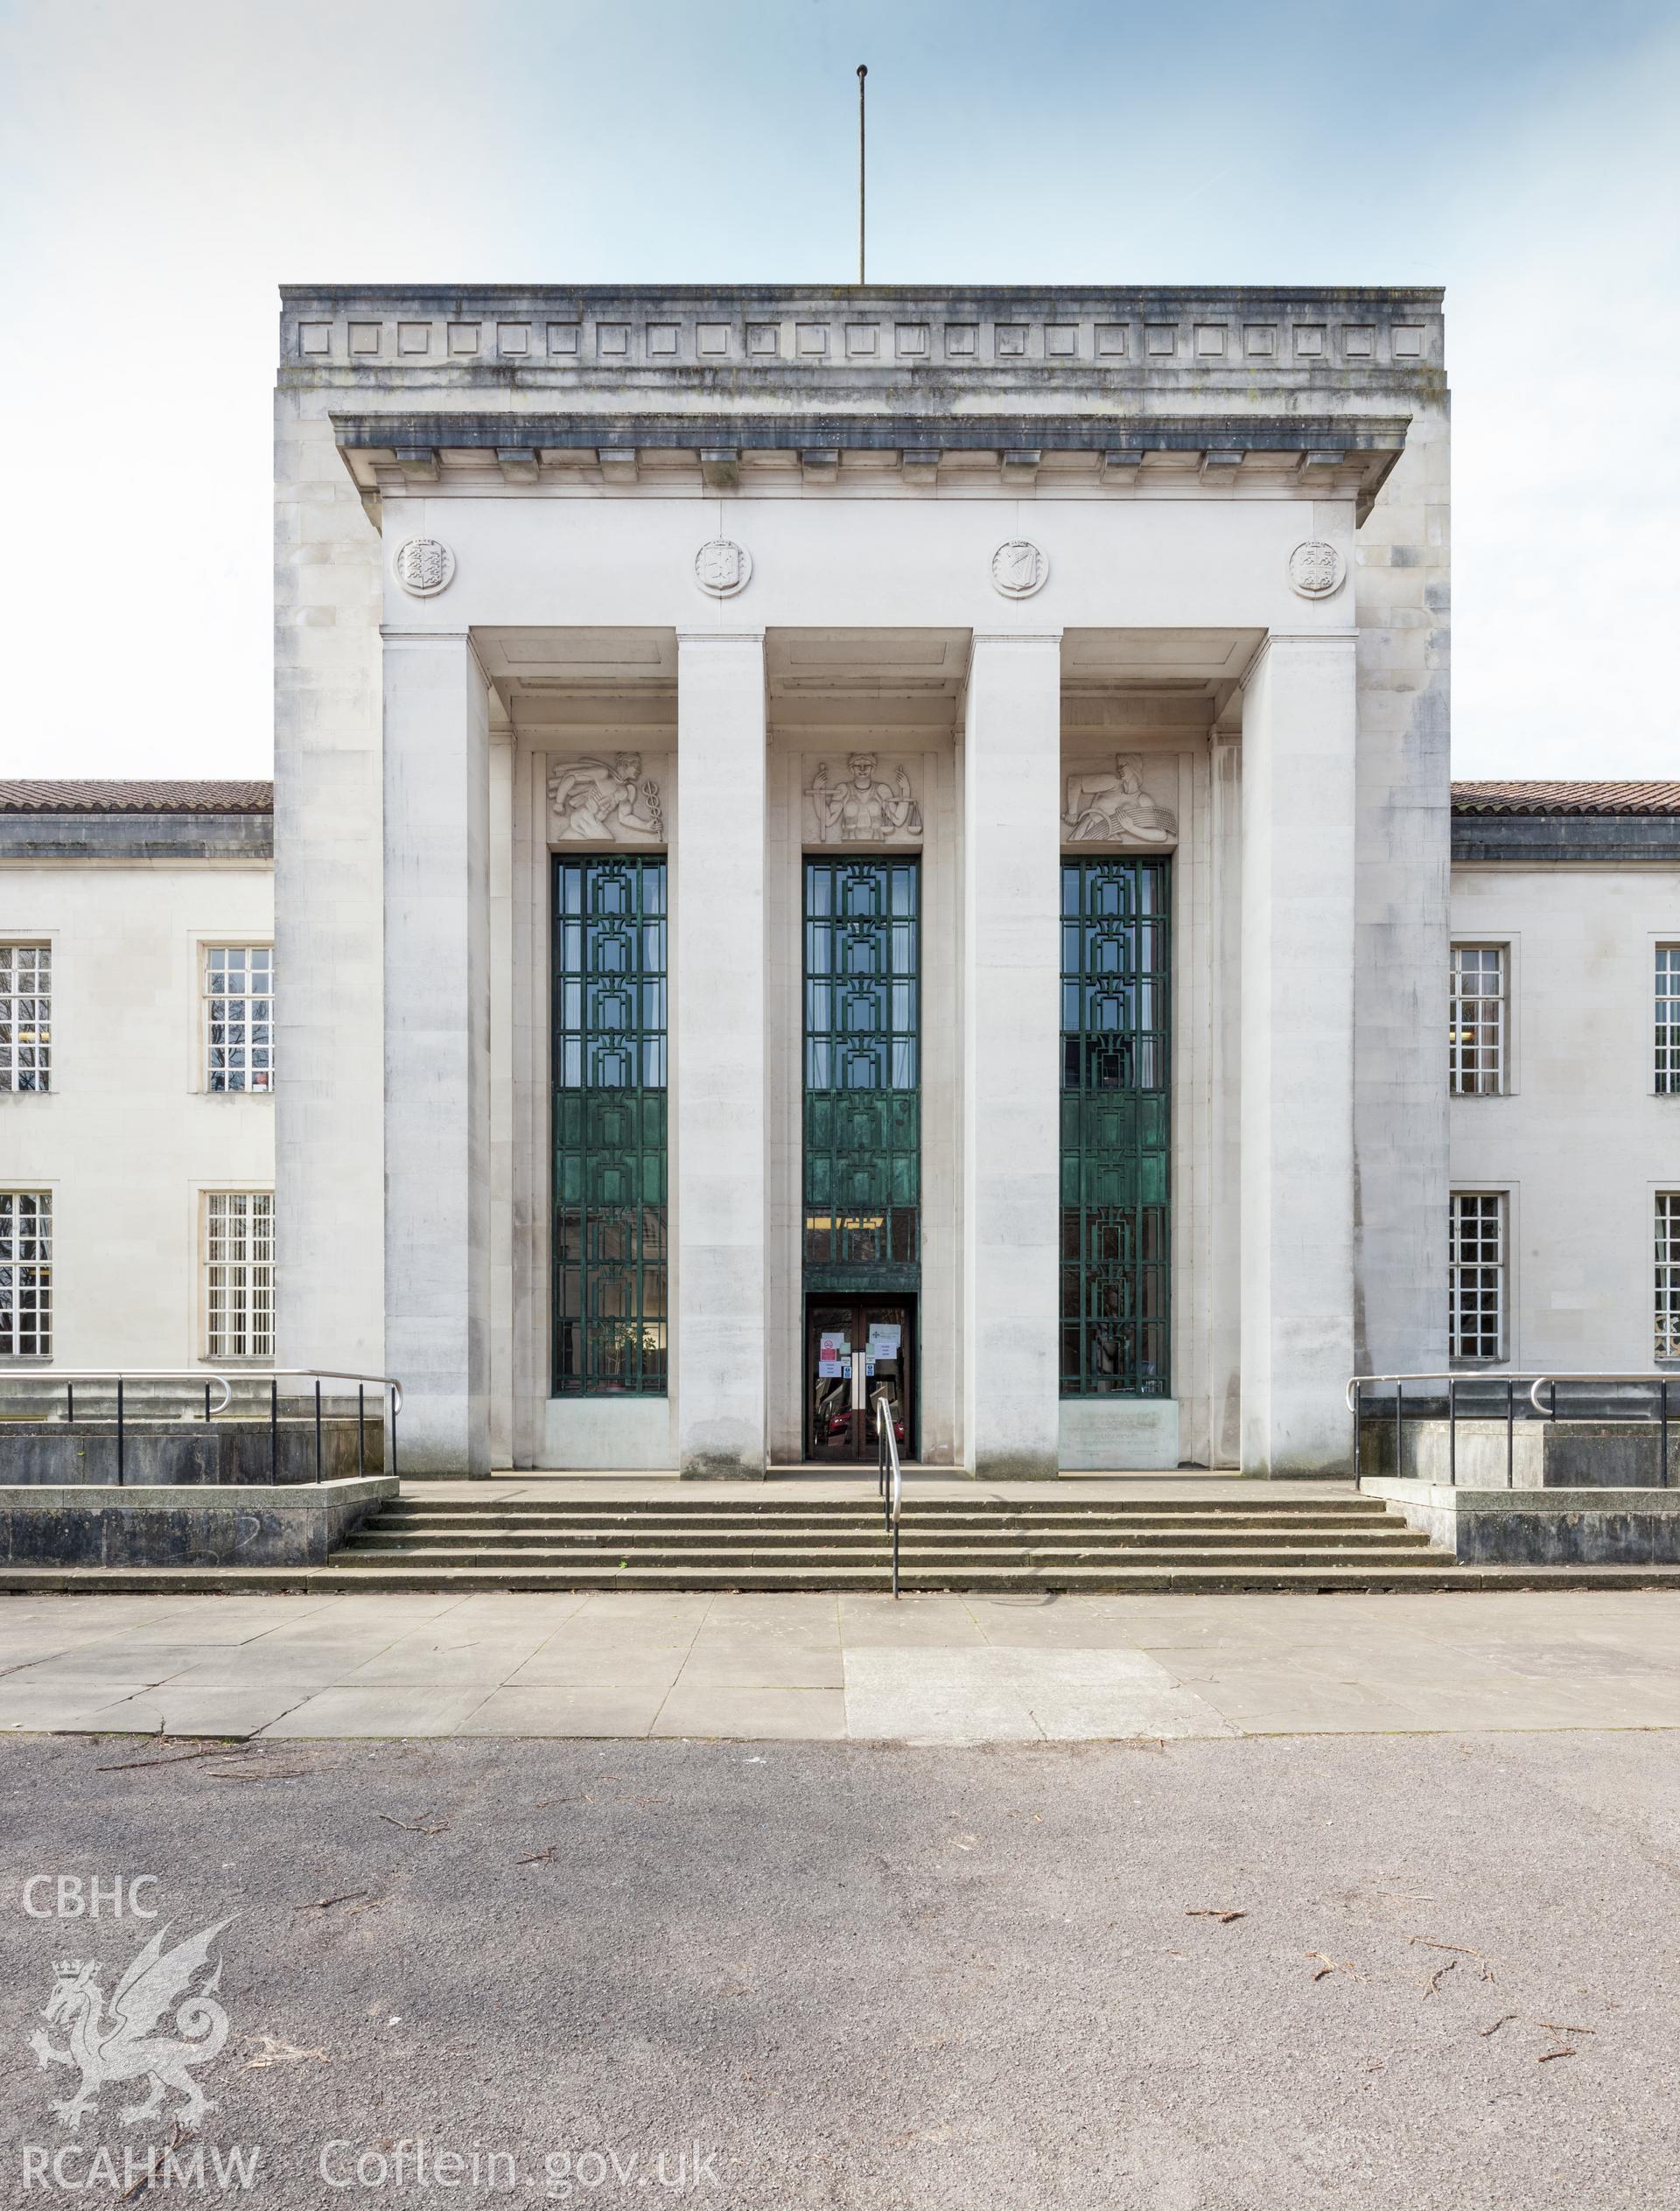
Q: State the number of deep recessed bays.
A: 3